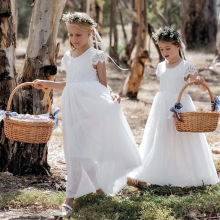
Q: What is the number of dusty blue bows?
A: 4